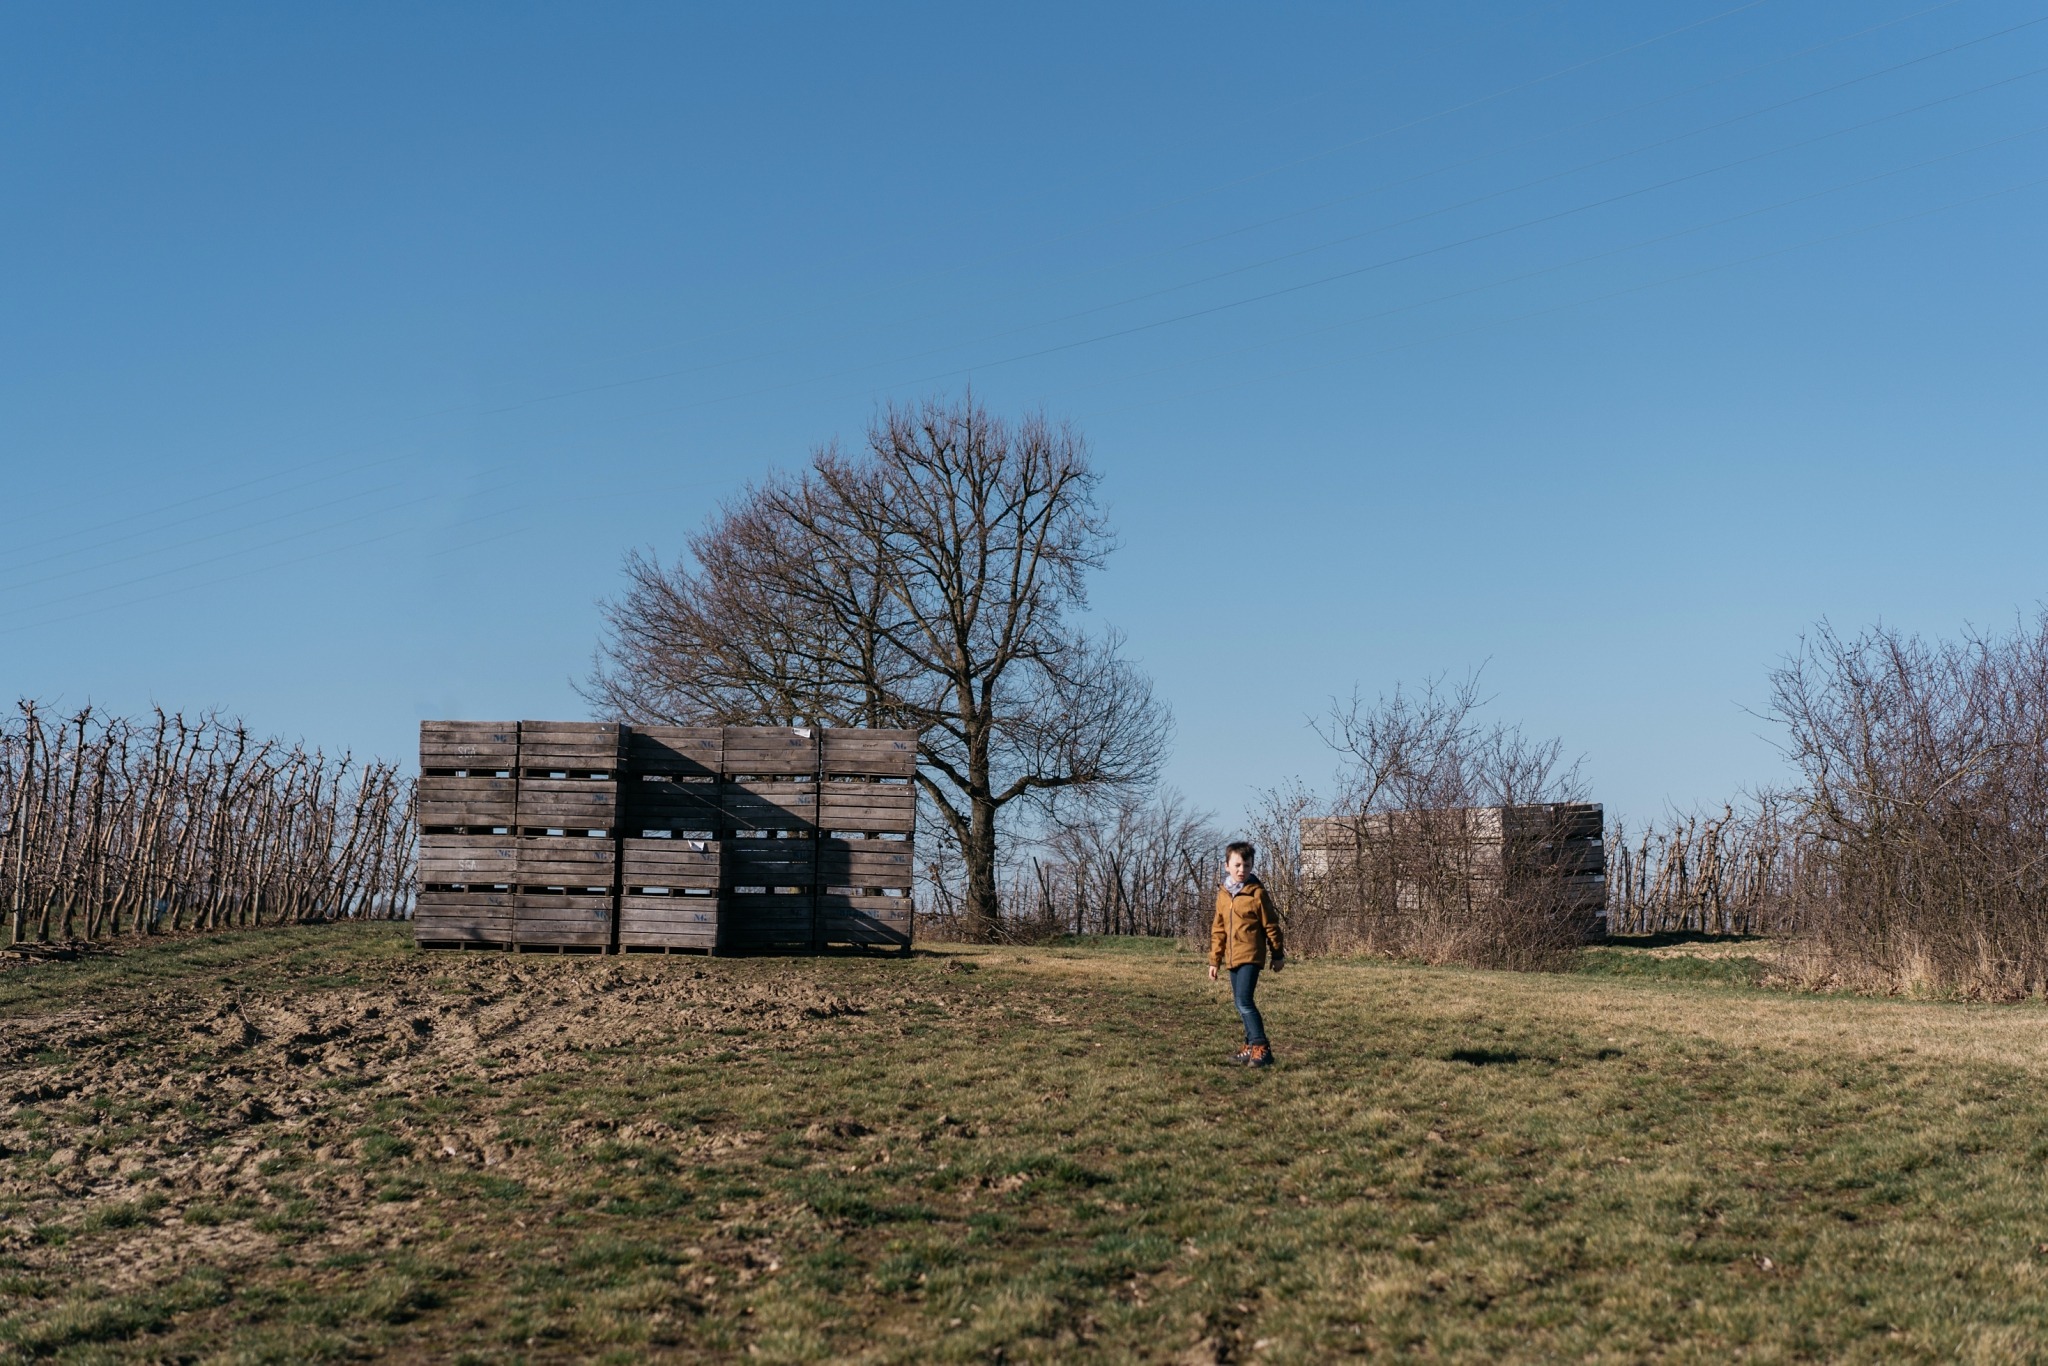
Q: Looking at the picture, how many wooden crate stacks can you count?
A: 2